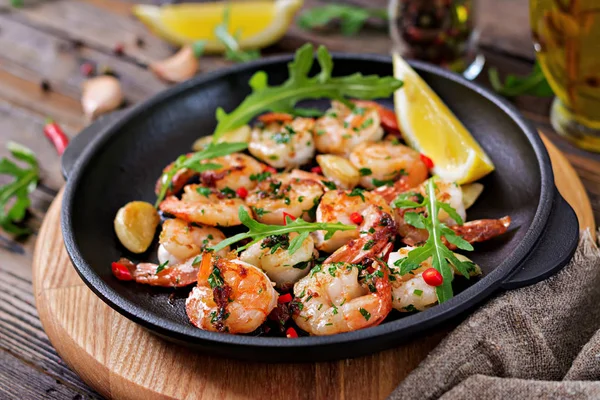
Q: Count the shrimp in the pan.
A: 13